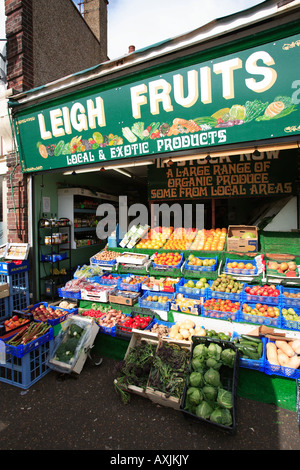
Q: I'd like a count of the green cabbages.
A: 12